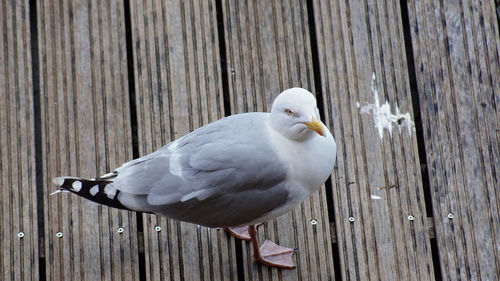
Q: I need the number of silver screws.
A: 8